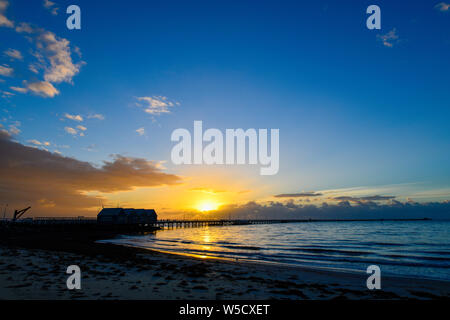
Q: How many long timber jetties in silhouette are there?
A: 1